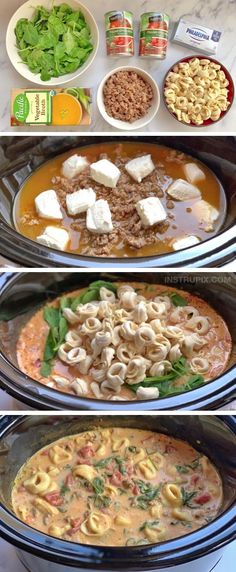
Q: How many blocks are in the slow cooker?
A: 12